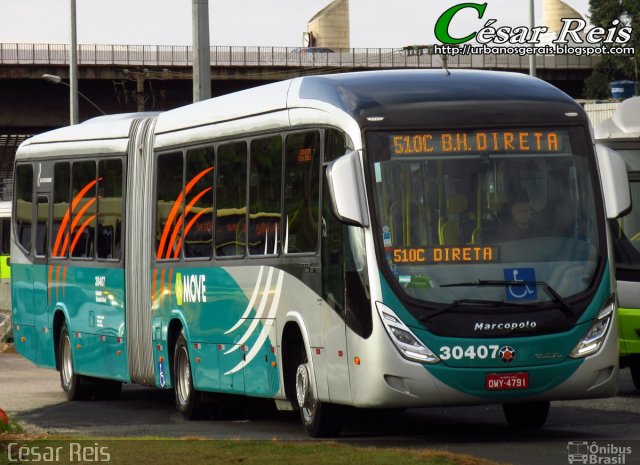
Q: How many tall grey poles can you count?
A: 3